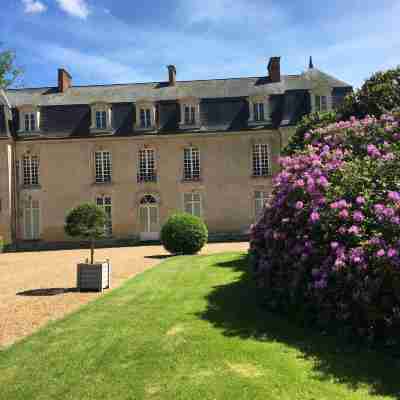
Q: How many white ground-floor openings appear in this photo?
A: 5